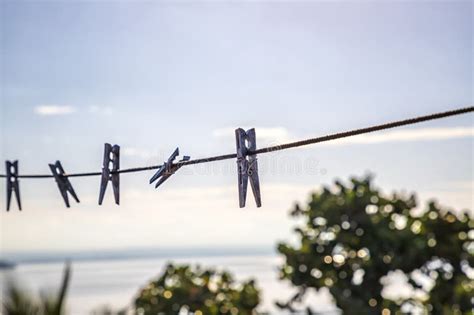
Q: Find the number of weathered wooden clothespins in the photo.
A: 5